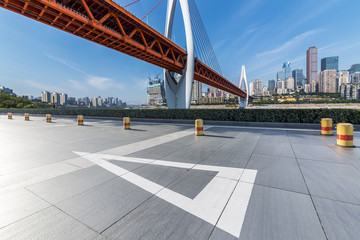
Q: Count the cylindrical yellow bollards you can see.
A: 8